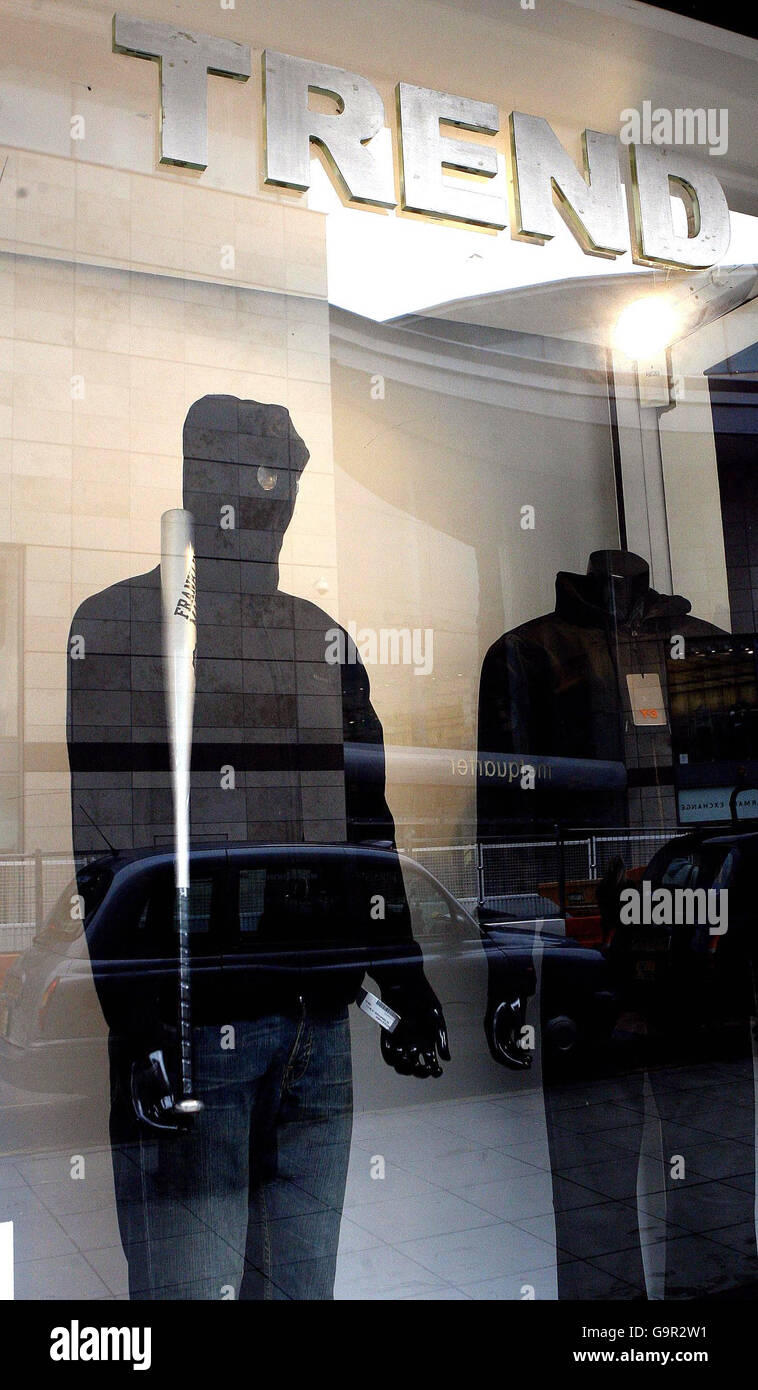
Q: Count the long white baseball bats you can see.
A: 1